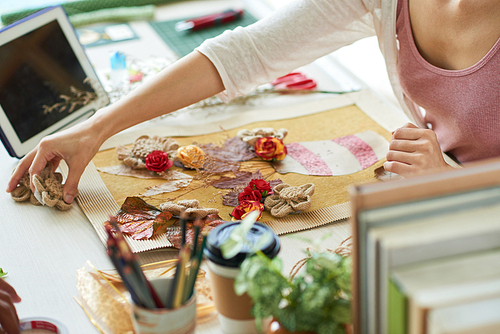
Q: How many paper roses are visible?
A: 6